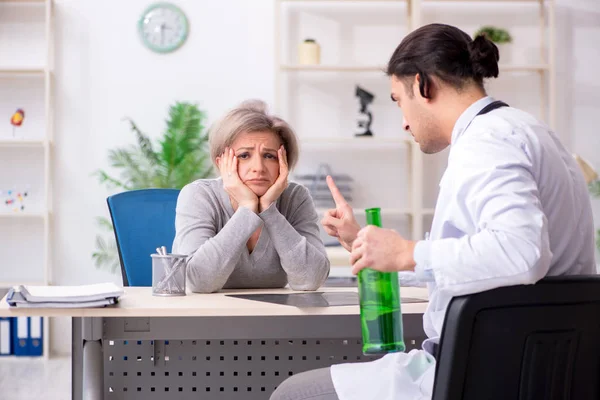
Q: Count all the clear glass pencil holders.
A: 0